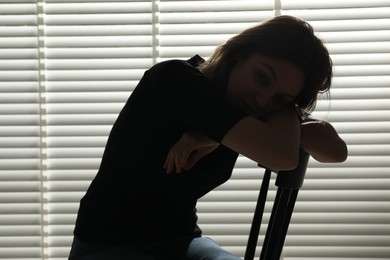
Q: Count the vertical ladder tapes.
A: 3